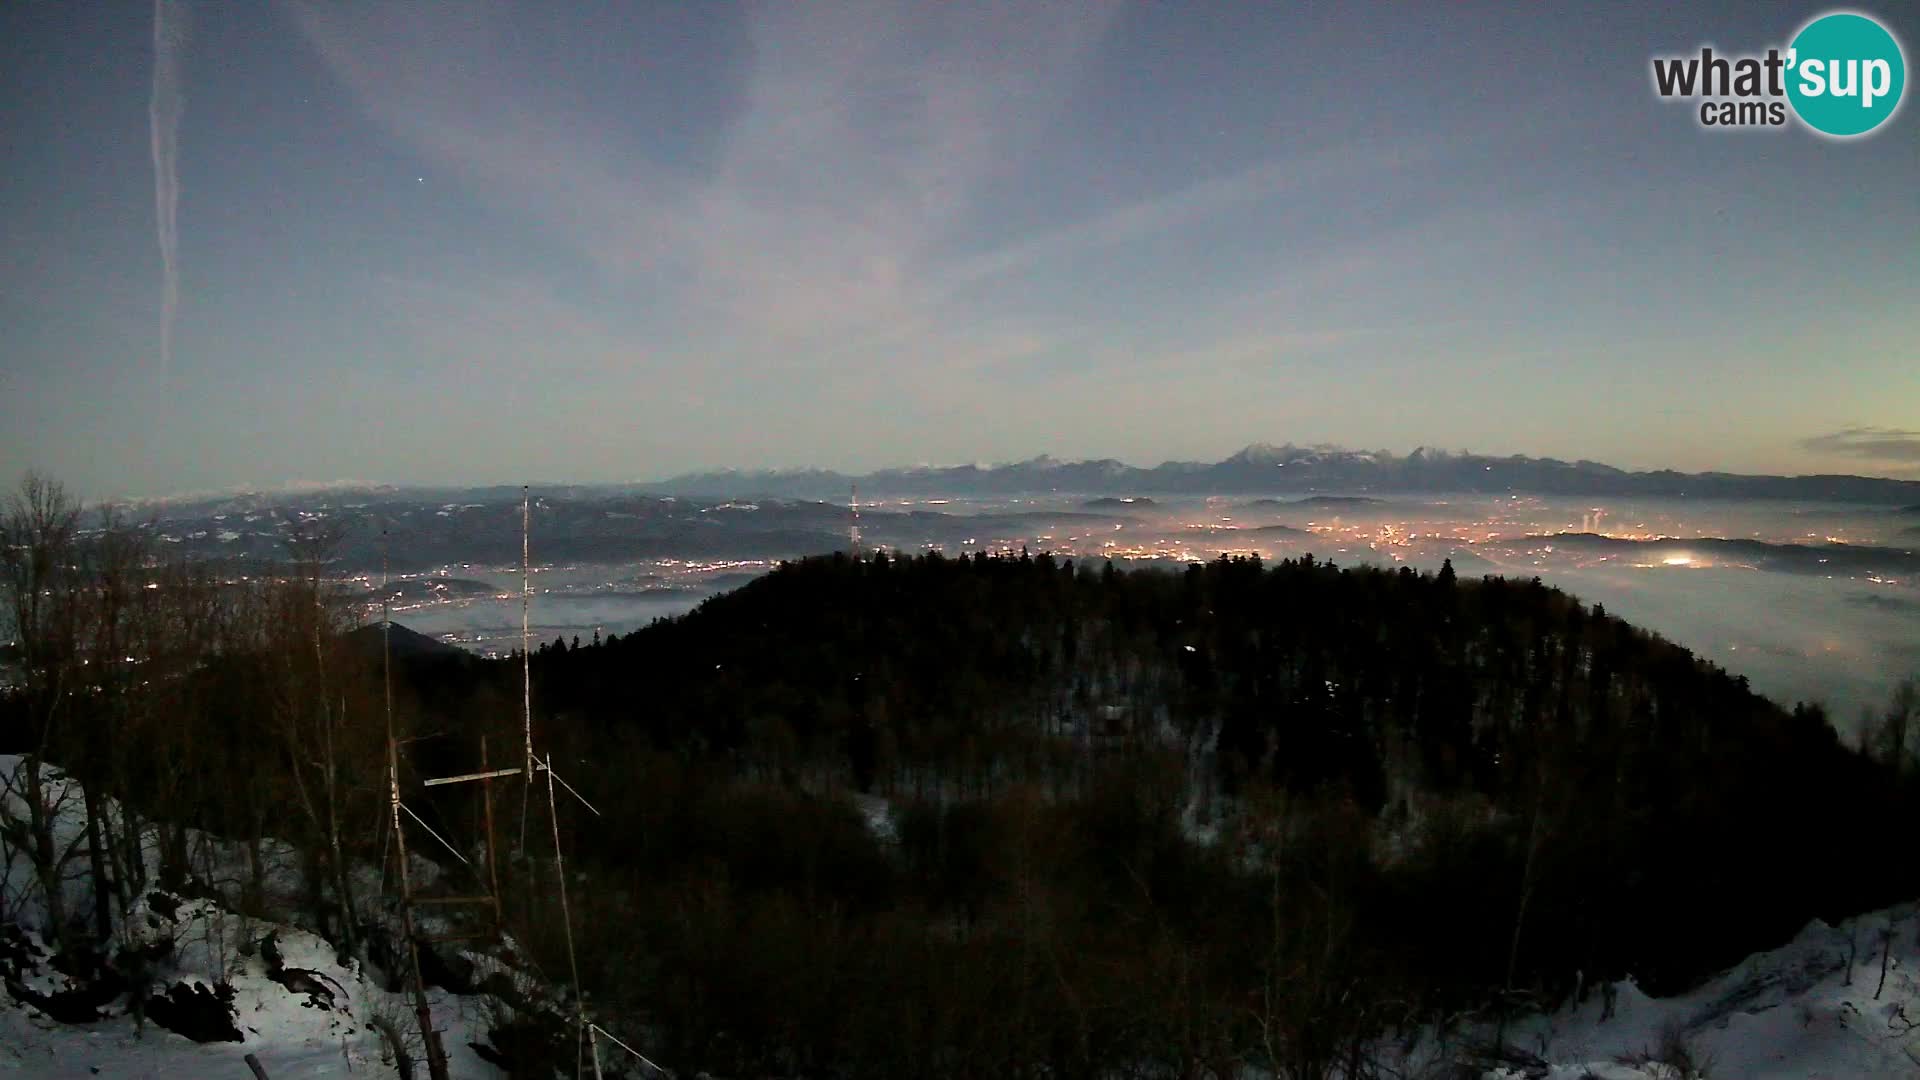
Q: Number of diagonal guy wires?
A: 3